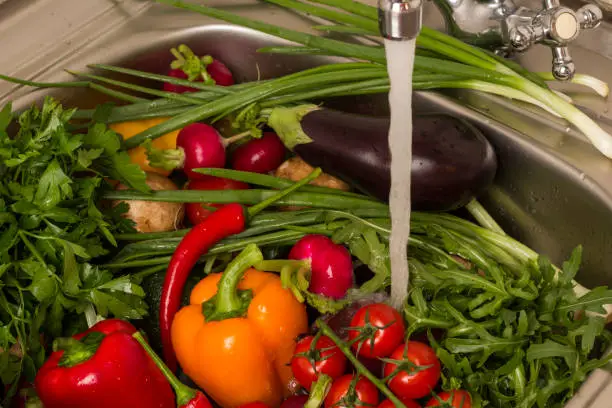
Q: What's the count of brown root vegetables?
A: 2